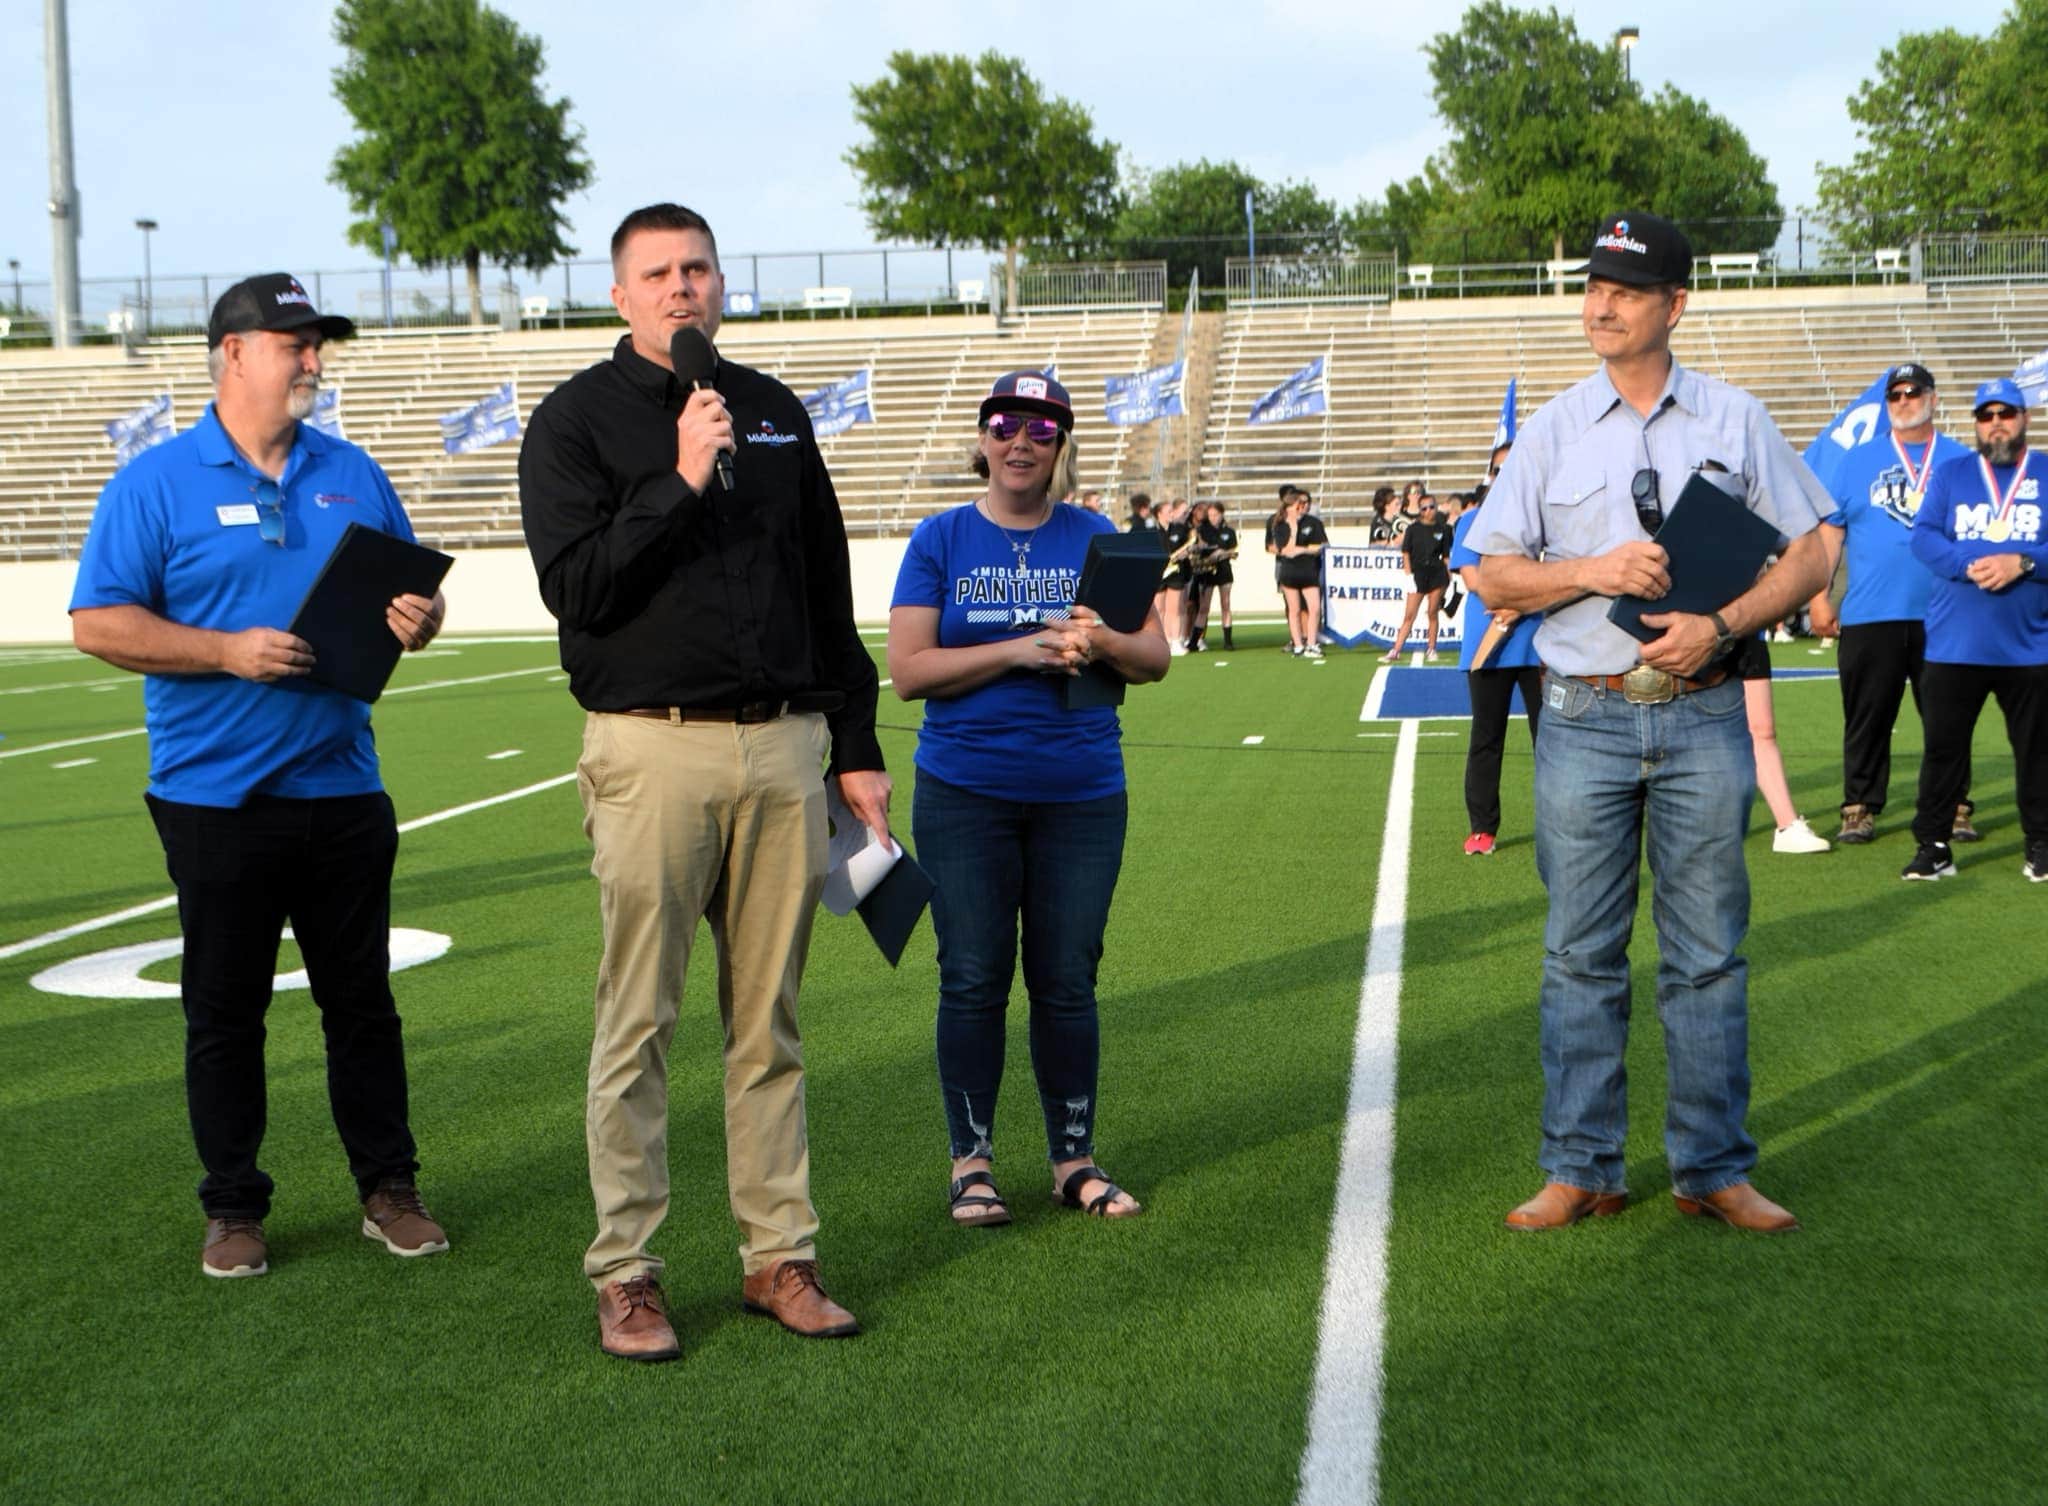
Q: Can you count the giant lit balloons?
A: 0